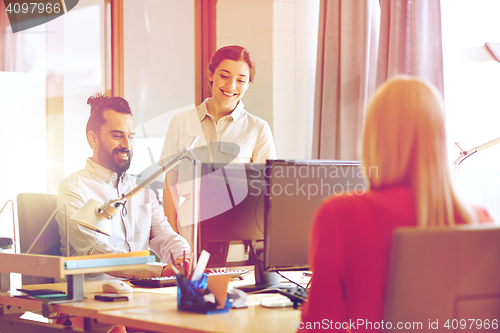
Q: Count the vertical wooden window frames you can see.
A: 2